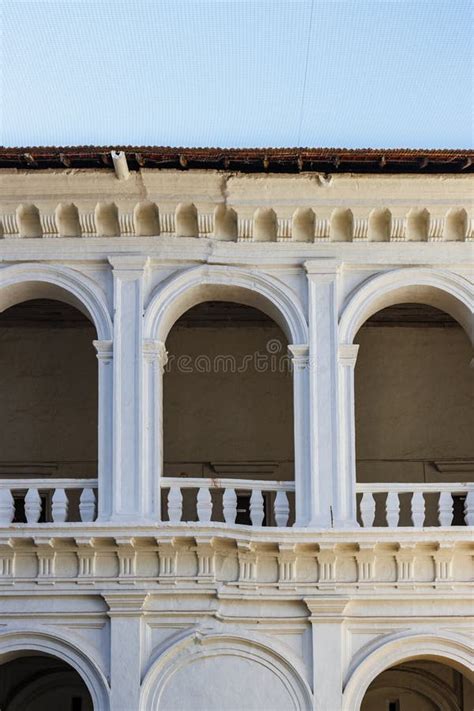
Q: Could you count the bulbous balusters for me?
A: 14